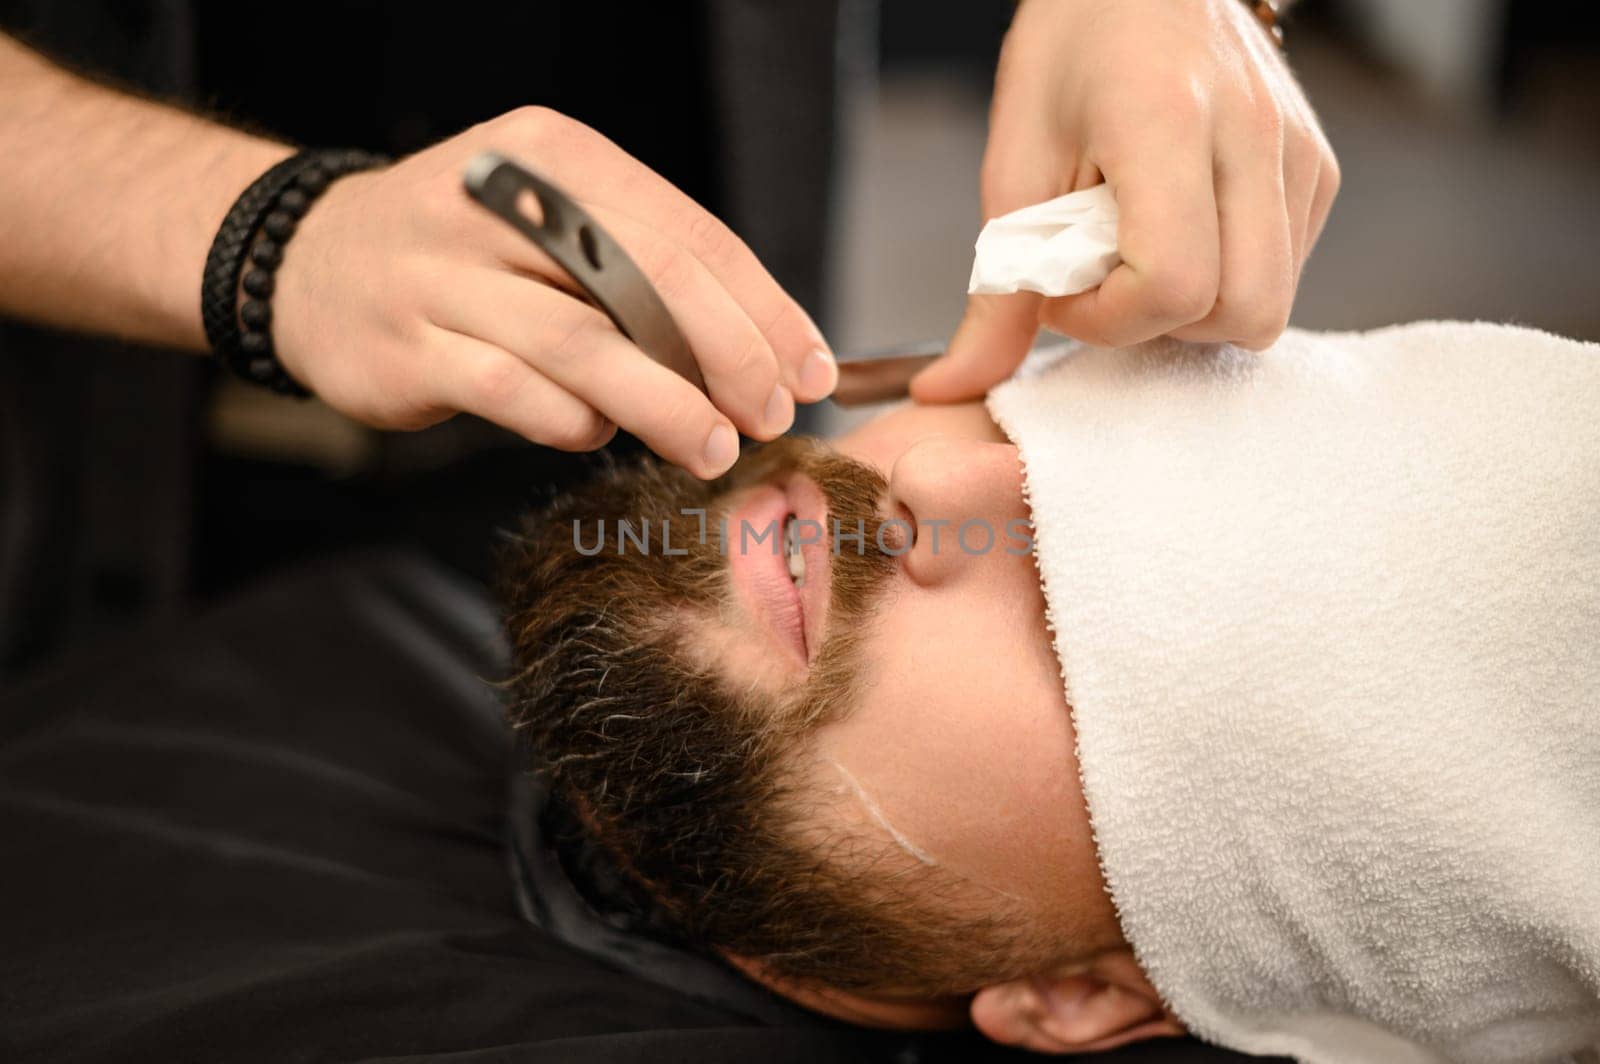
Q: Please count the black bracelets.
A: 2